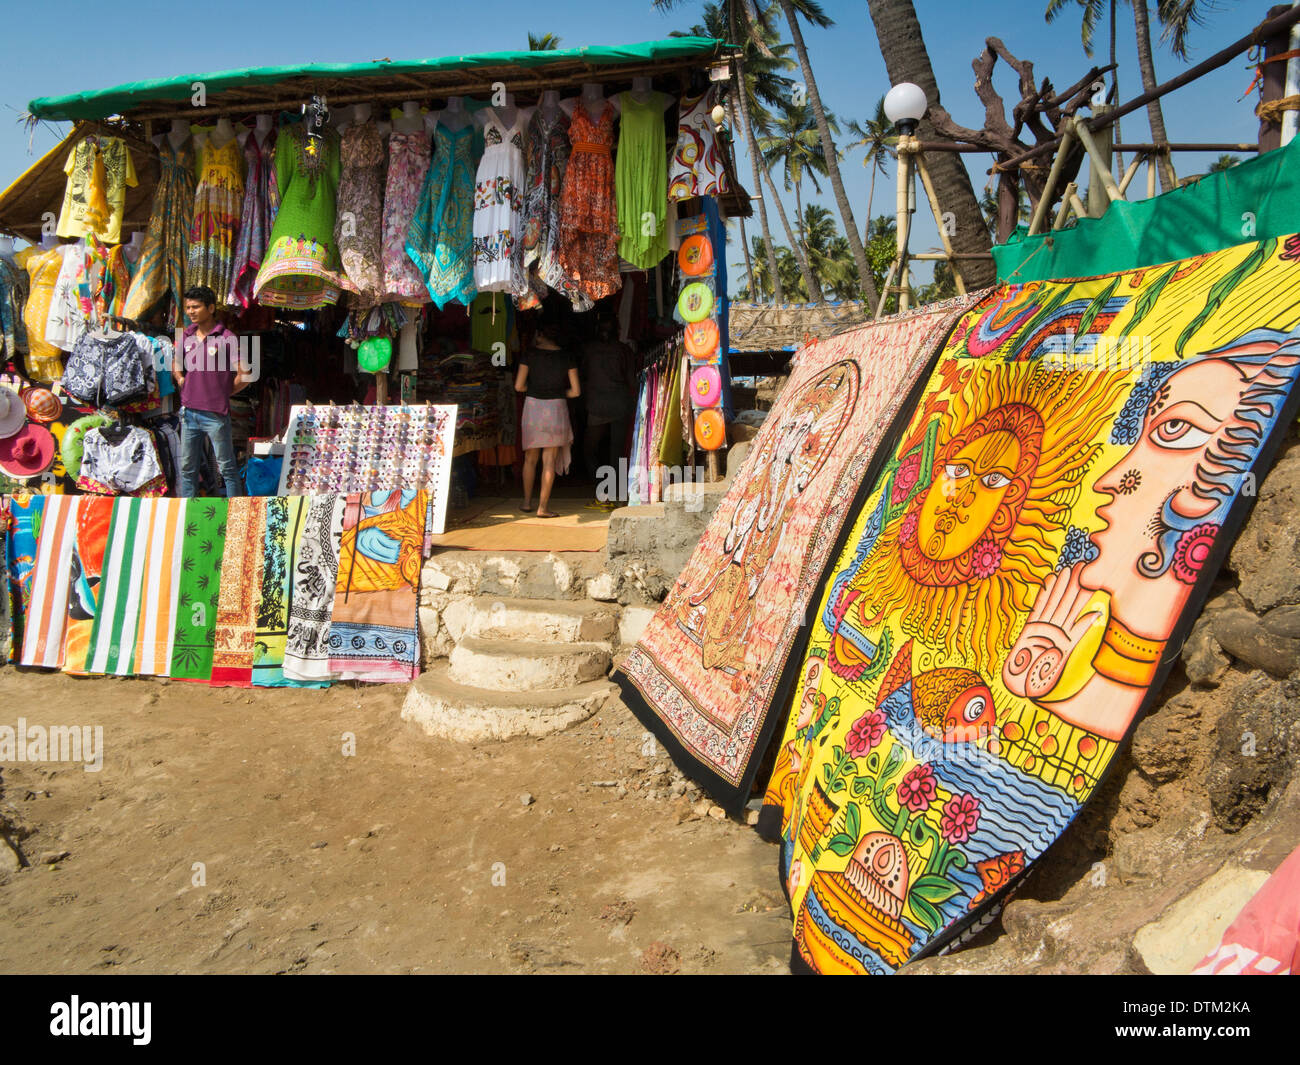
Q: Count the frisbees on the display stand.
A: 5